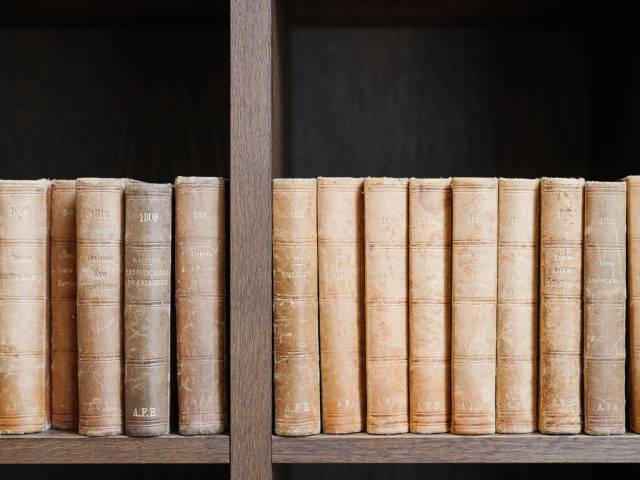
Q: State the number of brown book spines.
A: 14